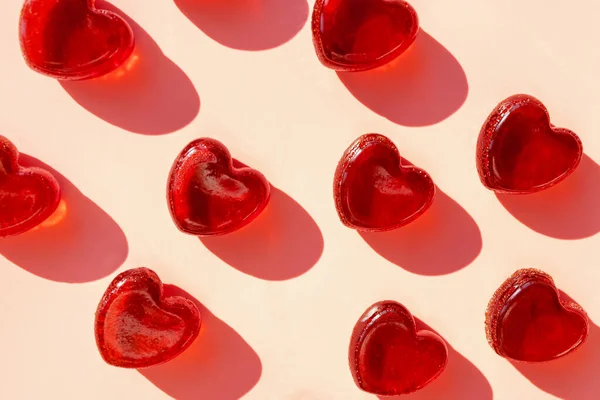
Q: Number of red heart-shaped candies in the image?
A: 9